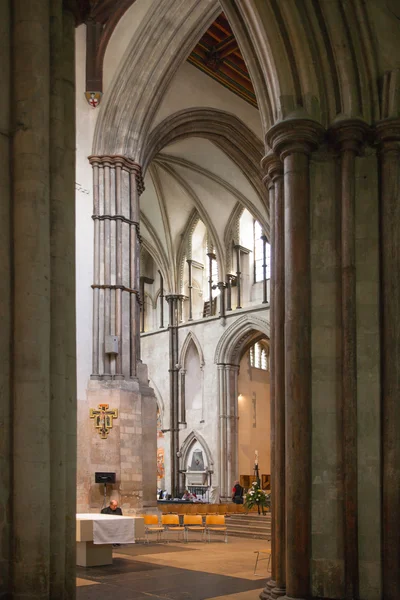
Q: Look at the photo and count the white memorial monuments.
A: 1